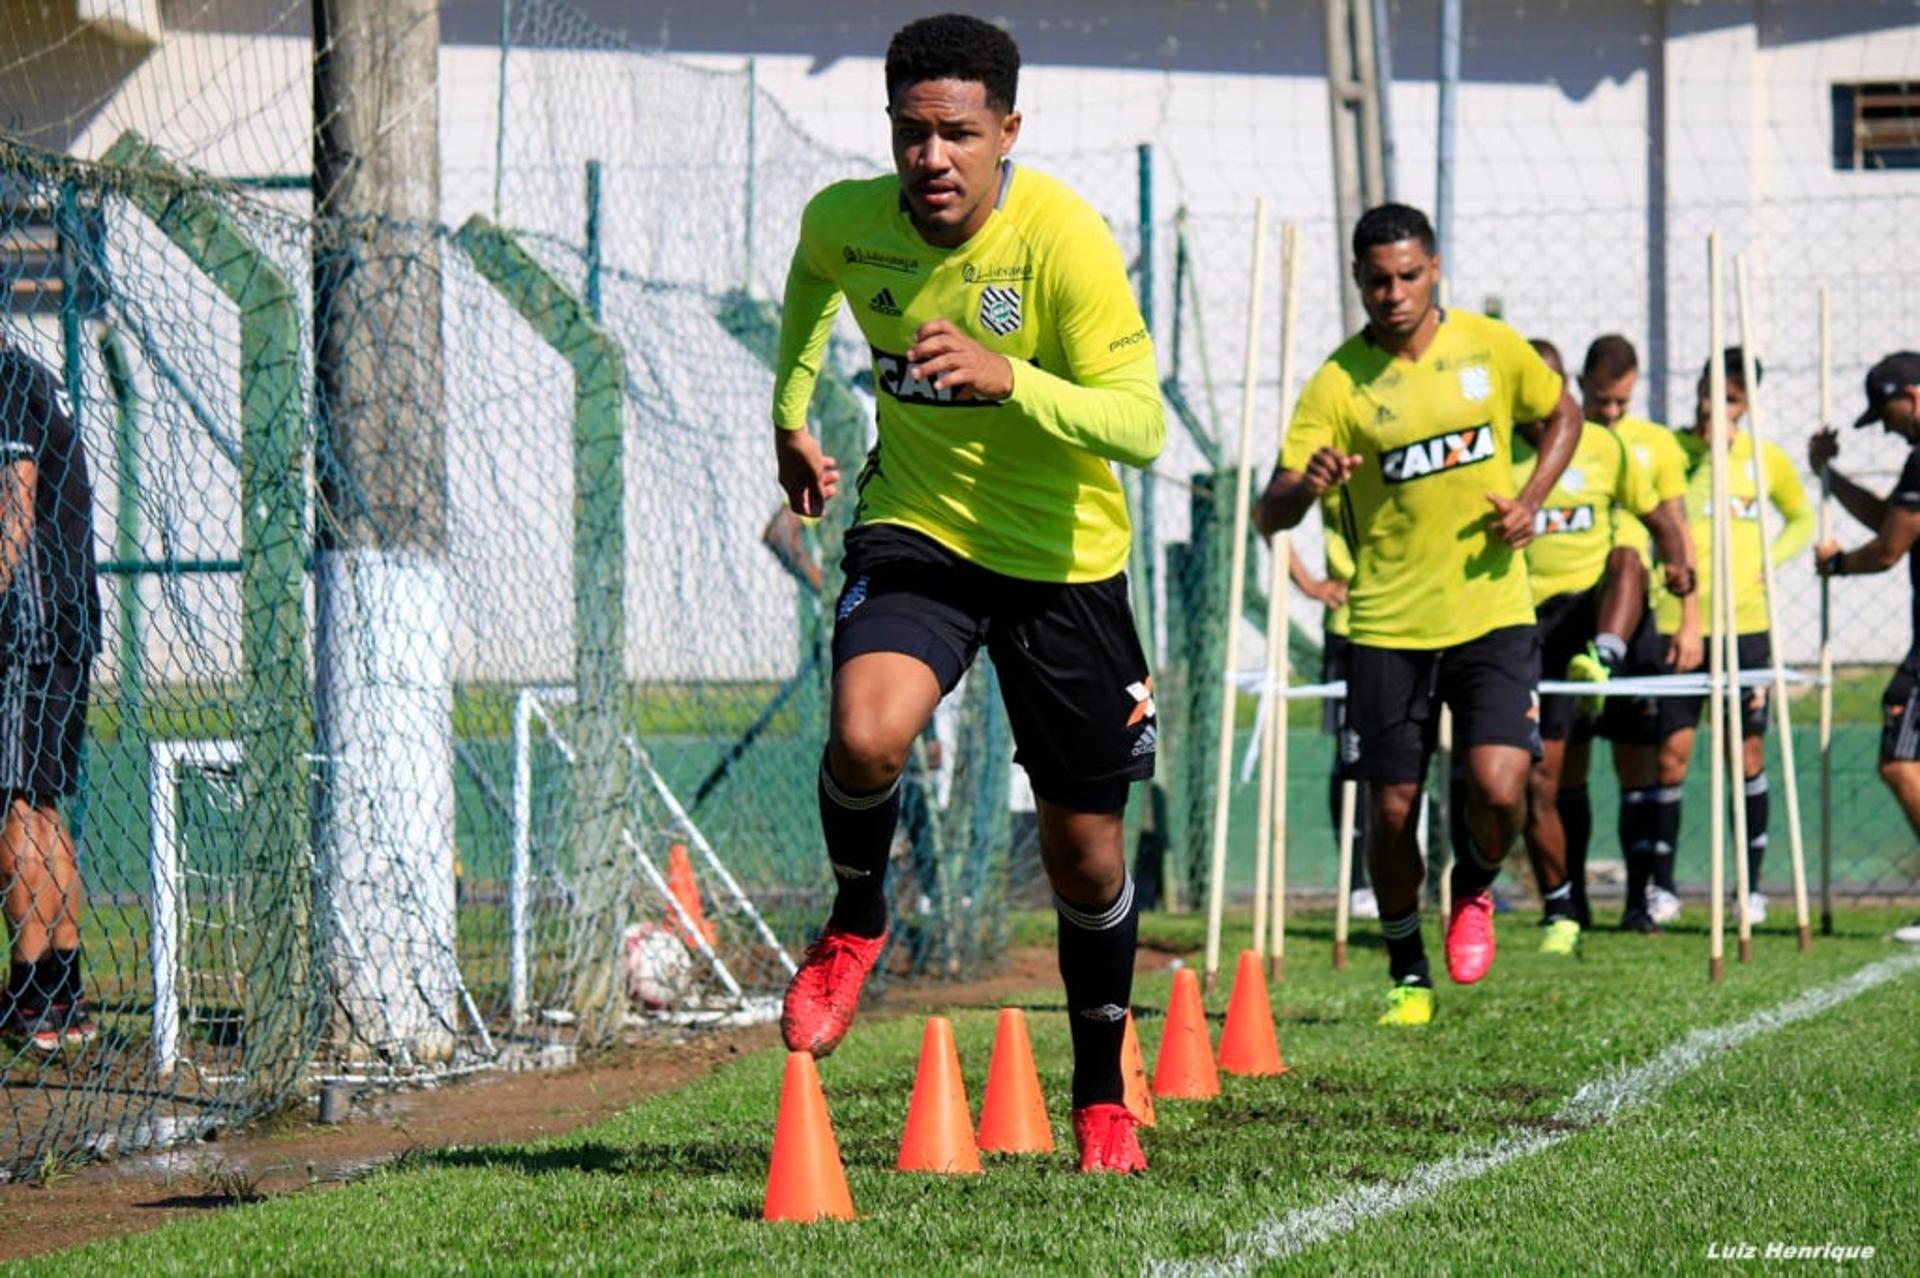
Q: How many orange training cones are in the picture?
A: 7